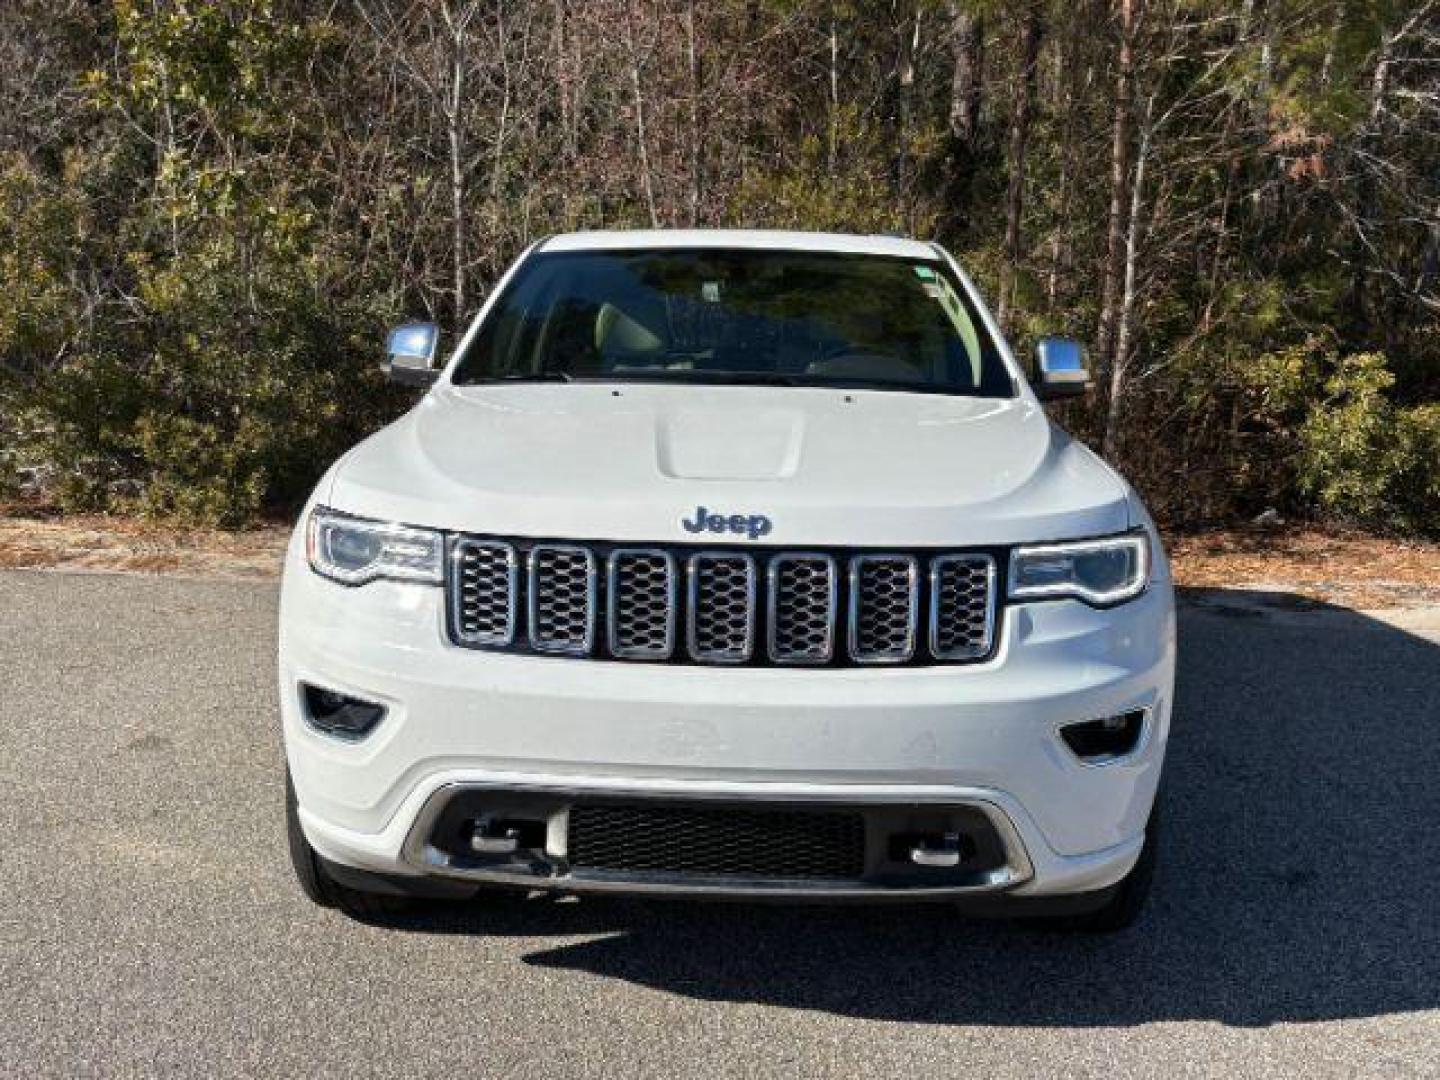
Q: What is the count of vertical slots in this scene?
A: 7